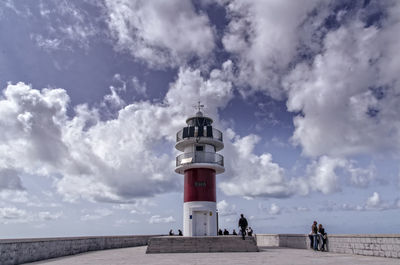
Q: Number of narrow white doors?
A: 1